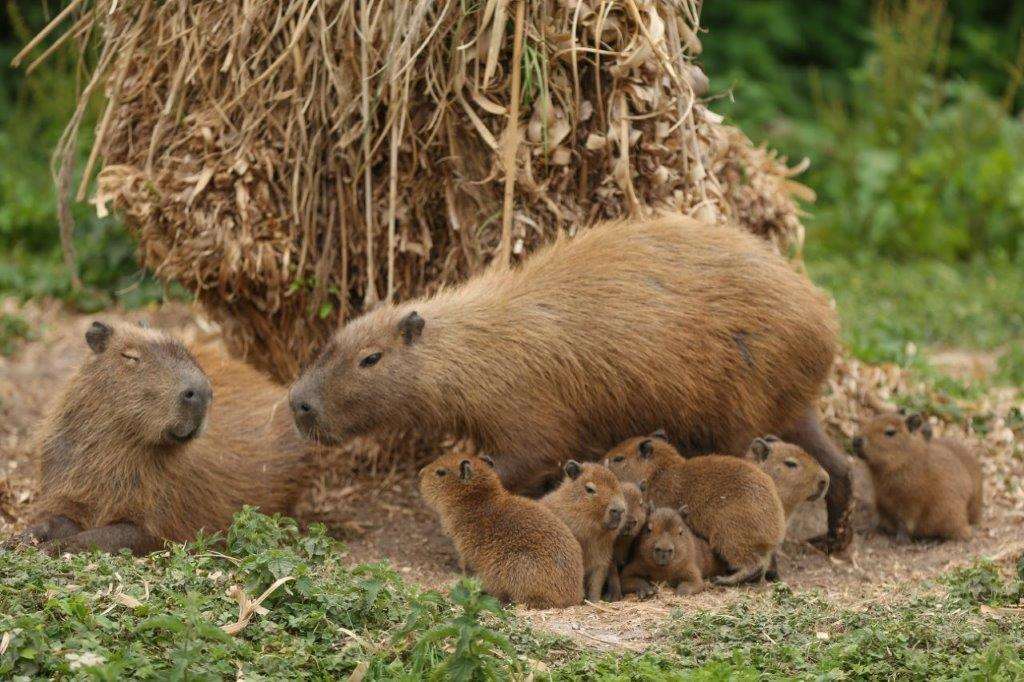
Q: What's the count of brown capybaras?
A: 10